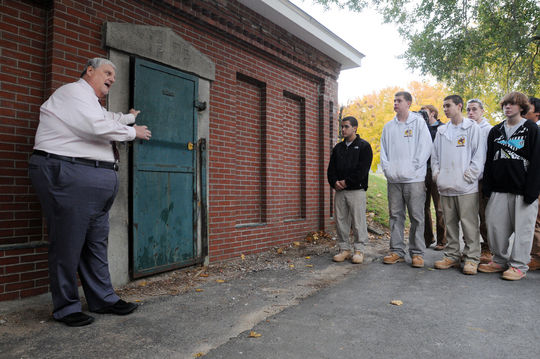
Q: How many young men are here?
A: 7